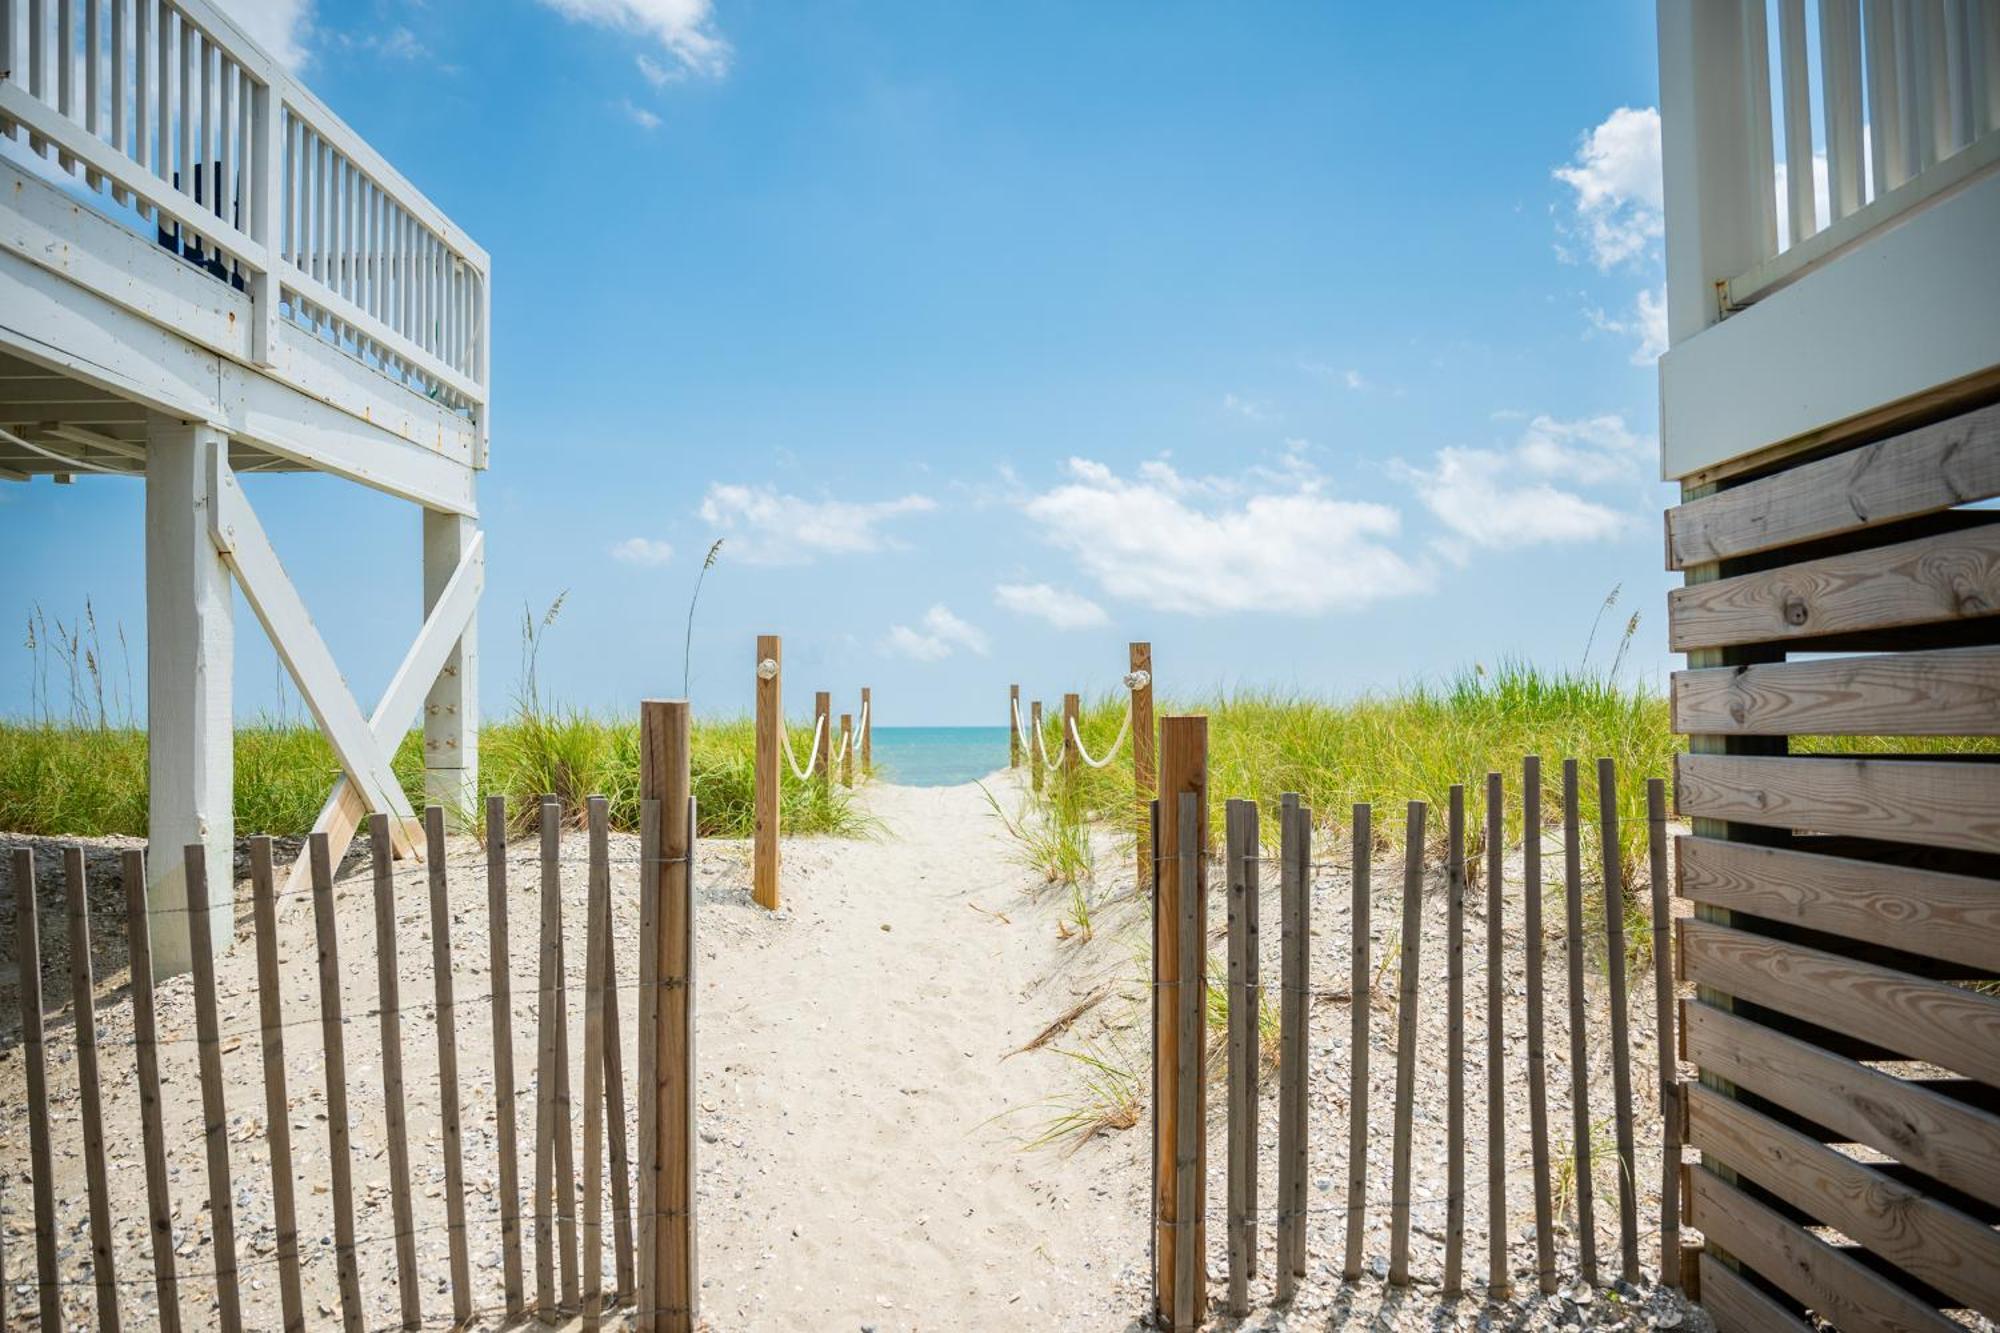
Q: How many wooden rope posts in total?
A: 8